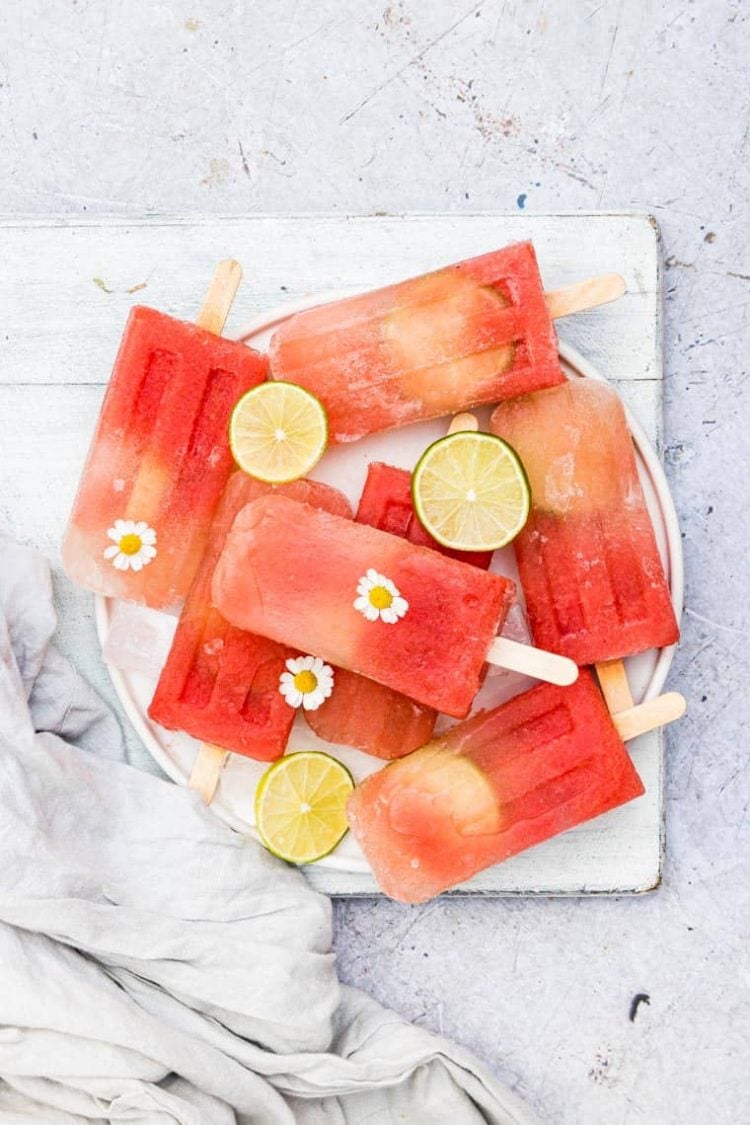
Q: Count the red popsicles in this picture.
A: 7